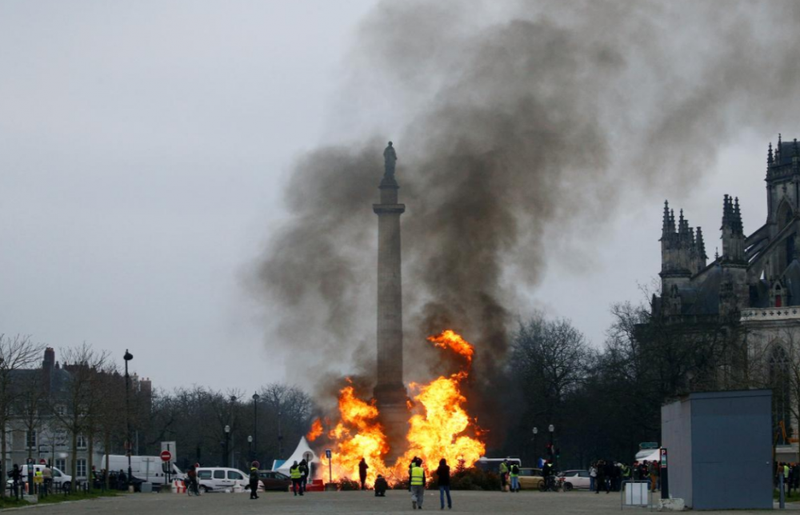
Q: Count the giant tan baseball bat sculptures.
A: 0